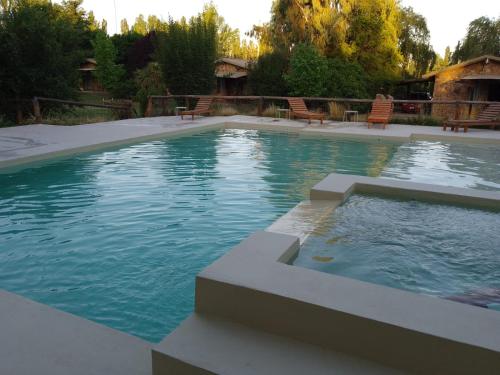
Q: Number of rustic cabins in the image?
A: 3